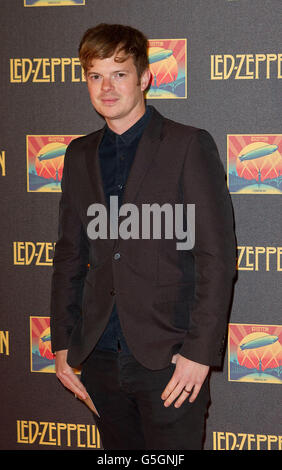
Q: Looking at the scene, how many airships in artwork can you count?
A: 5